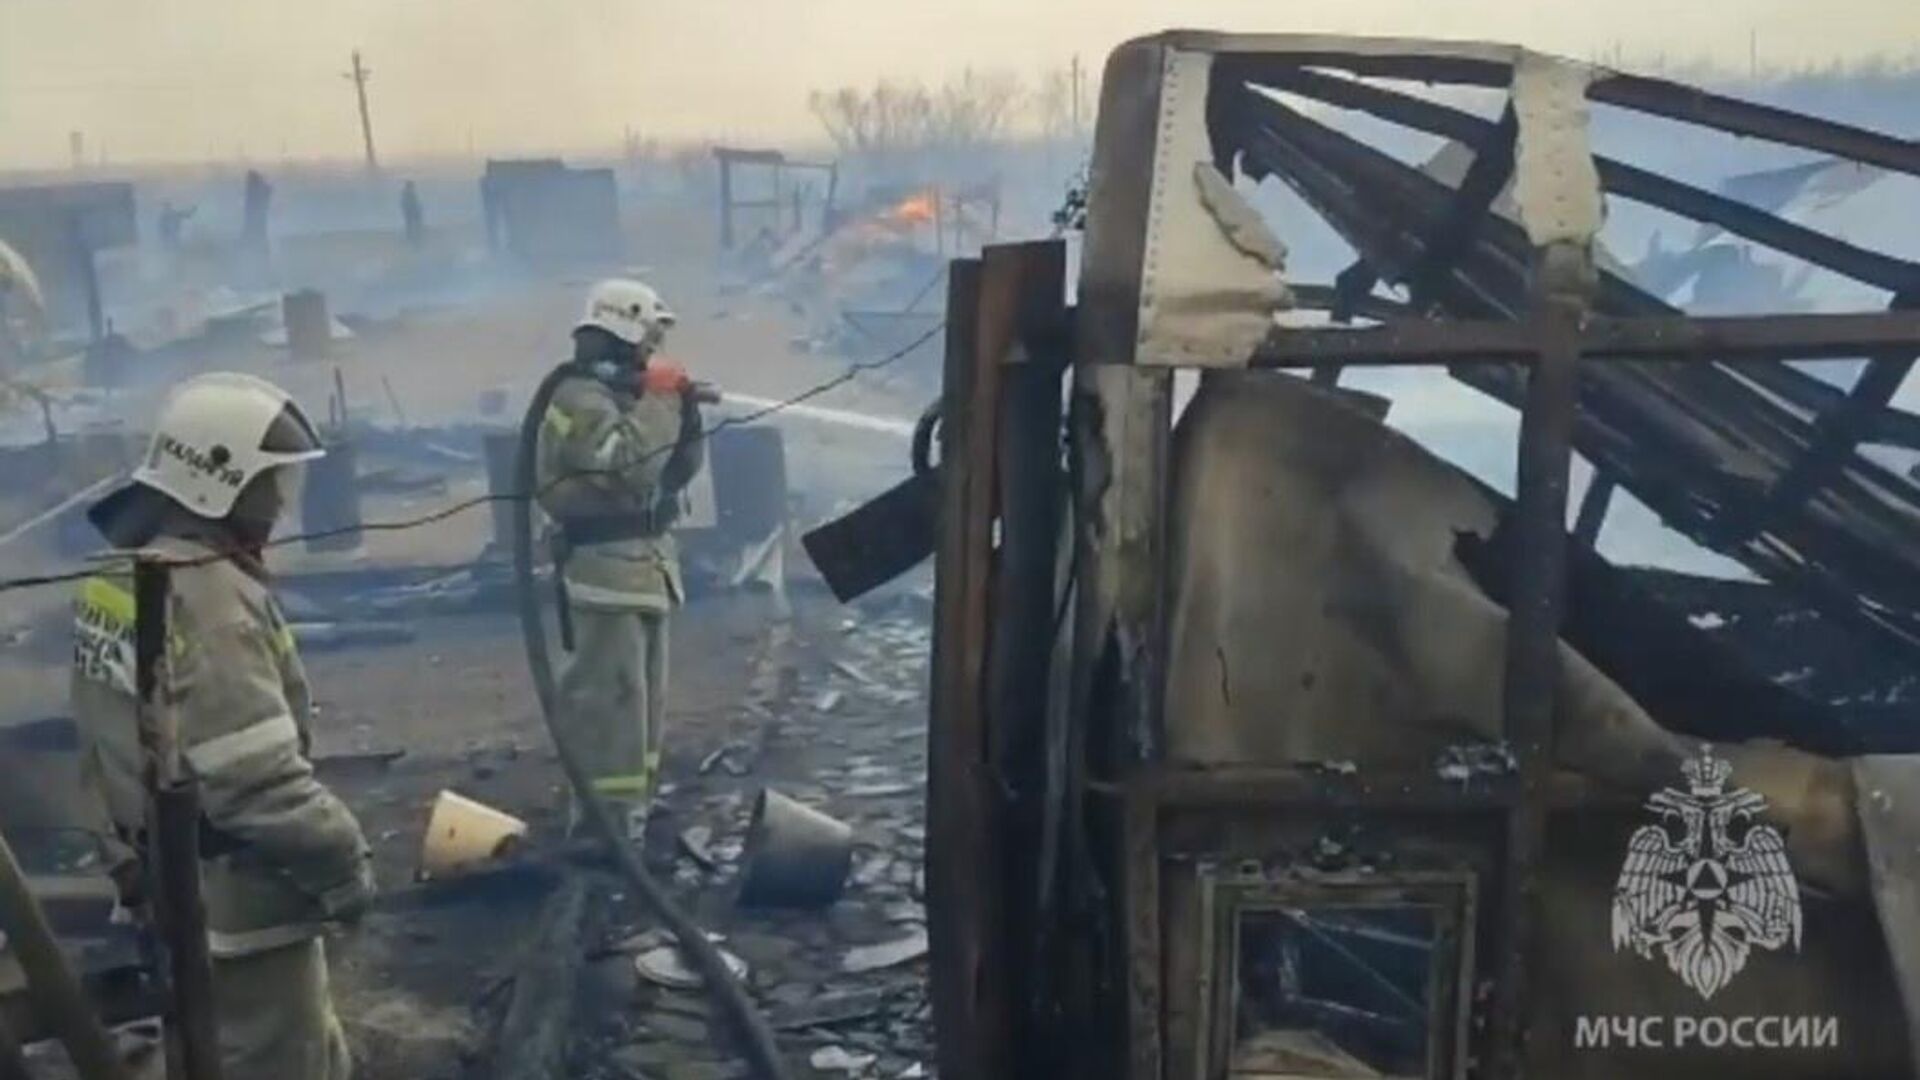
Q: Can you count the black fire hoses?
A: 1